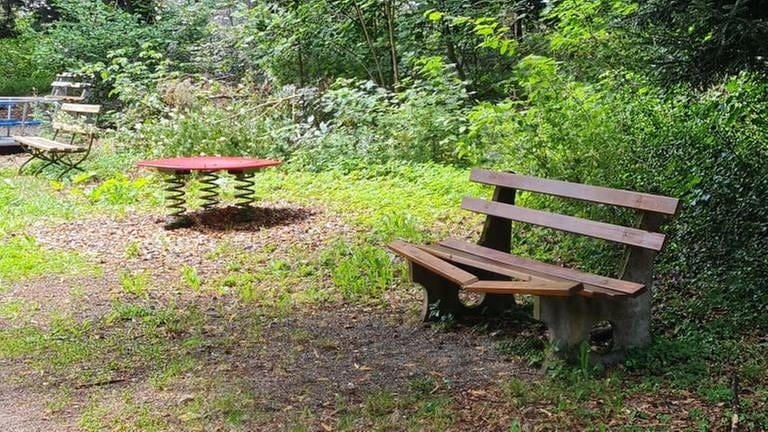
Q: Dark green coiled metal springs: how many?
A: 3